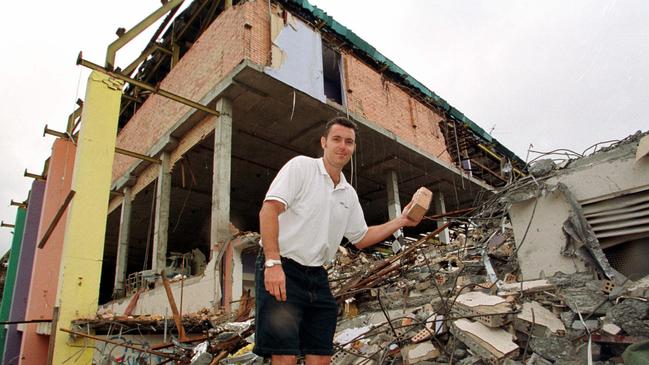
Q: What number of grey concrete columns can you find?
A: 5